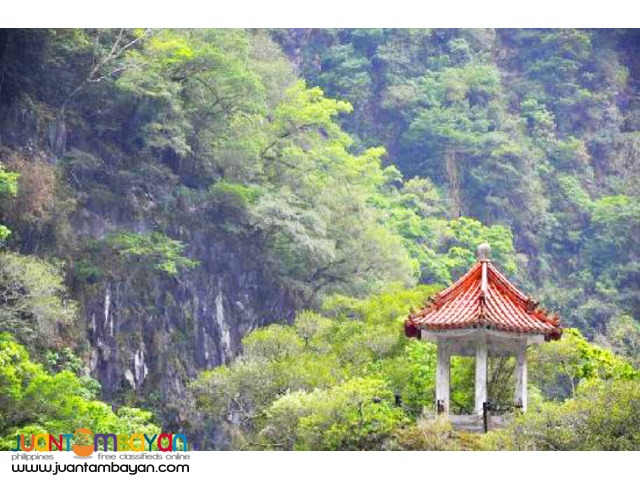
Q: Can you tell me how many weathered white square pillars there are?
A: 3